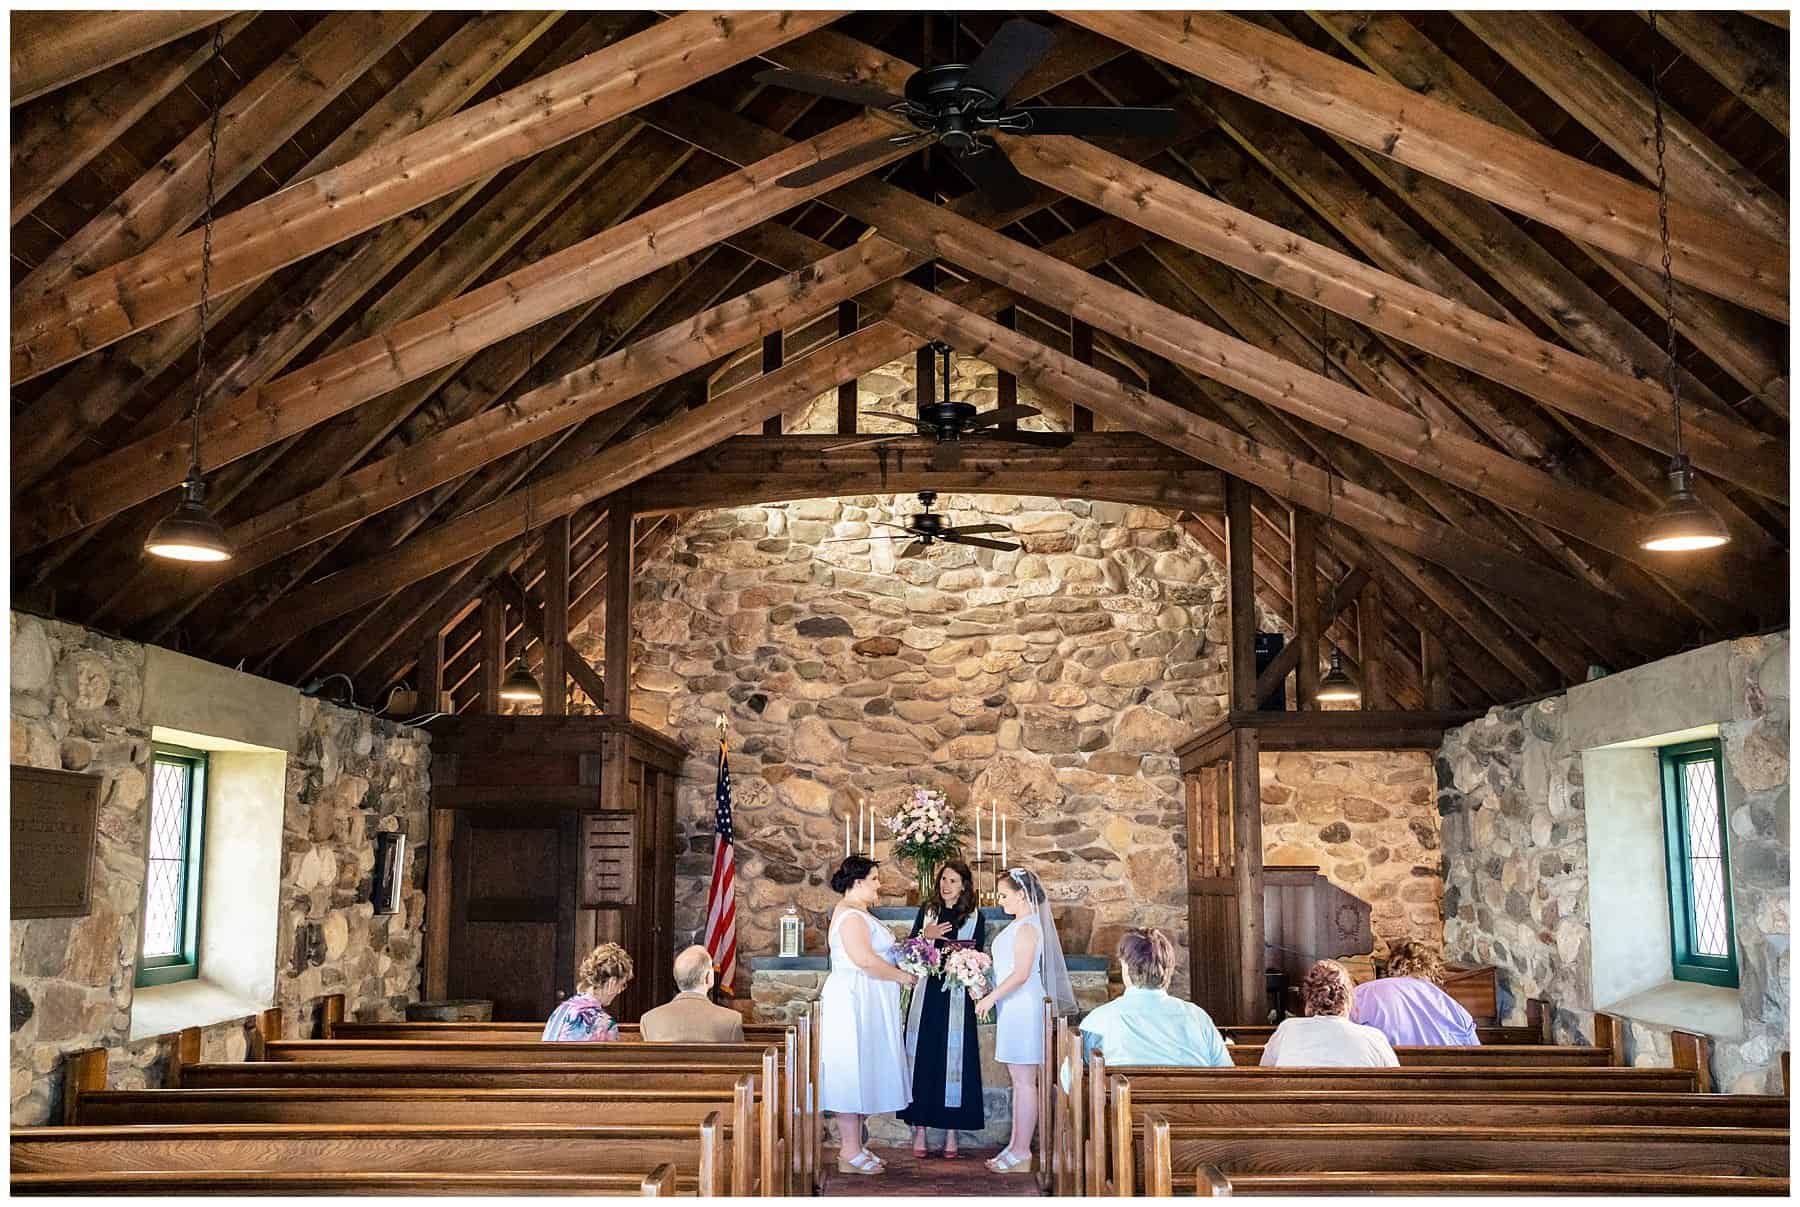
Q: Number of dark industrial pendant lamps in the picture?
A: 4